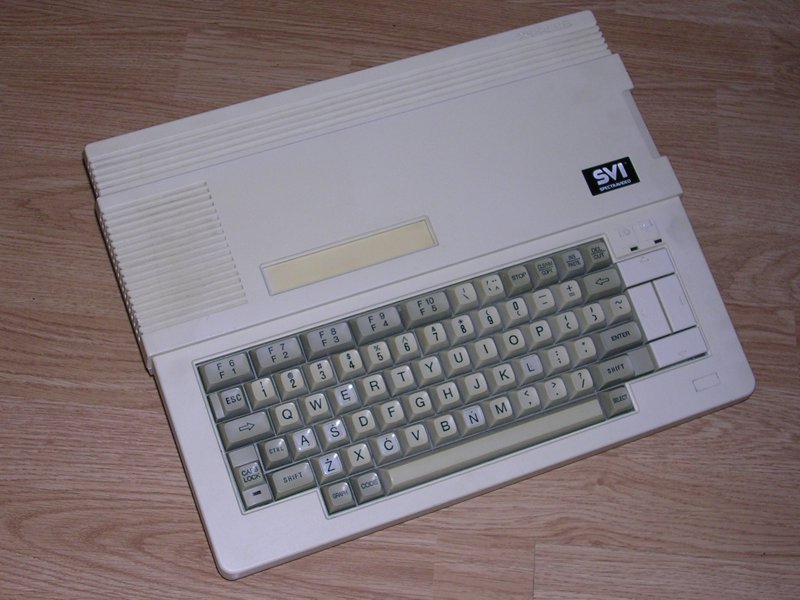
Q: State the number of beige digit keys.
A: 10